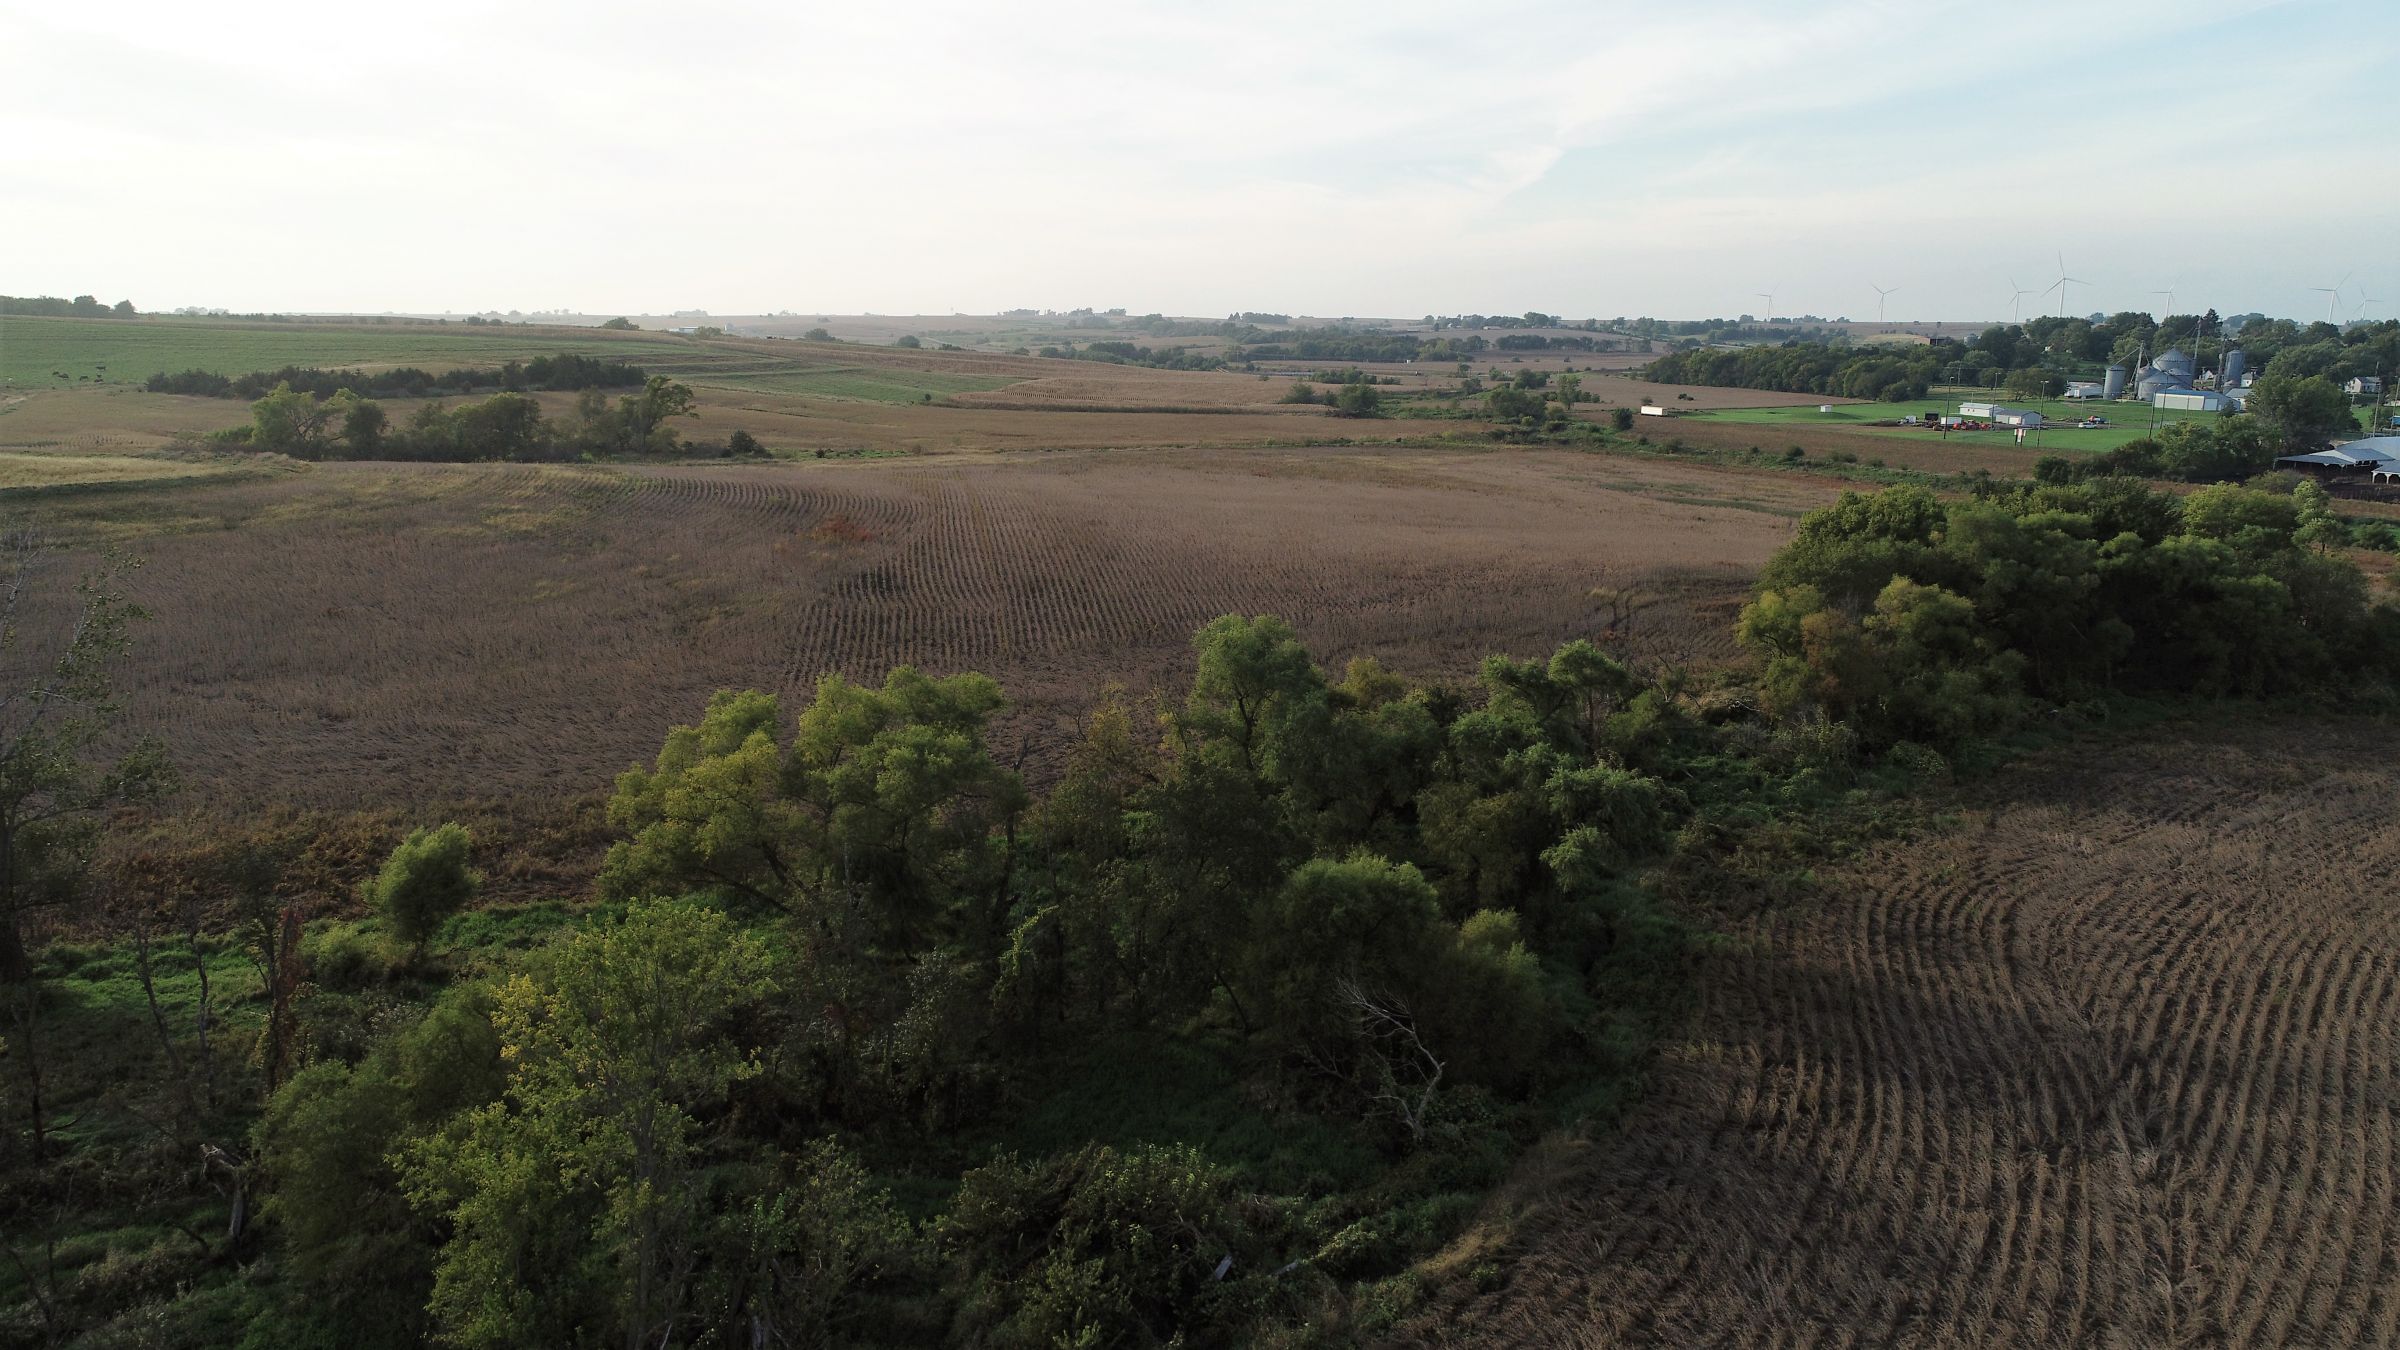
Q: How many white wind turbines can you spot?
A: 7